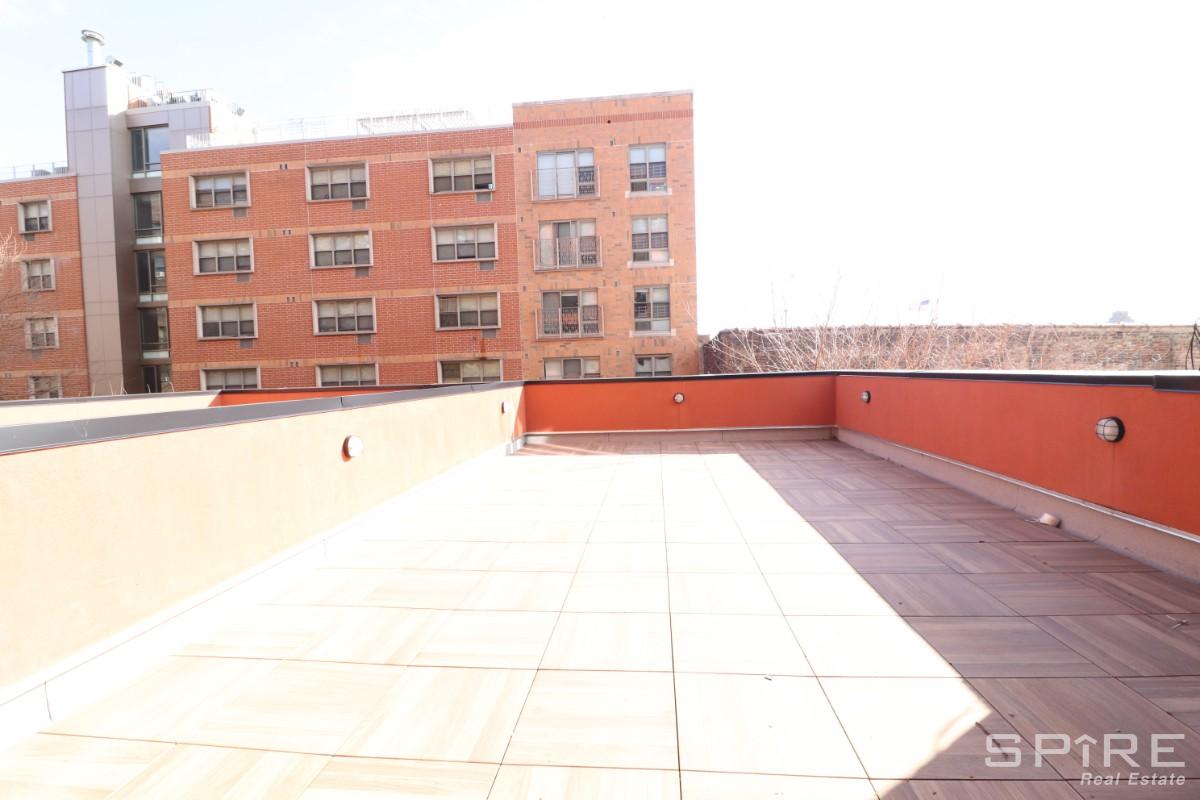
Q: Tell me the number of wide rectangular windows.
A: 12